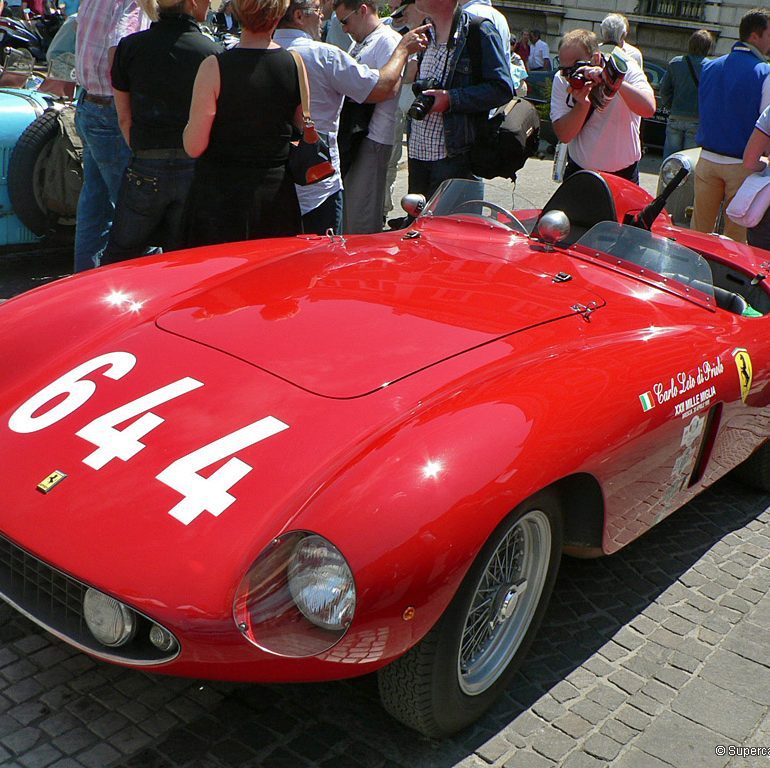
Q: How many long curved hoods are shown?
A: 1